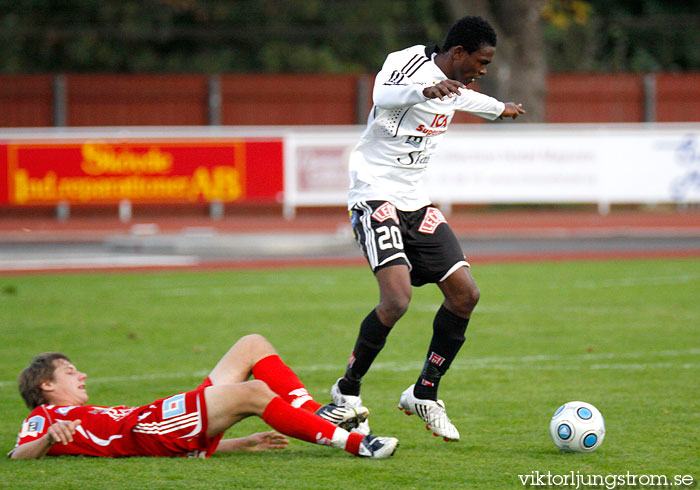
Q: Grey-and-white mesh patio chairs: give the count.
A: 0